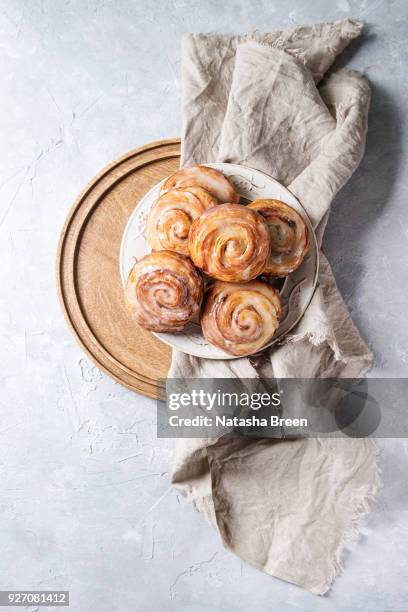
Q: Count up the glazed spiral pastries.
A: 6